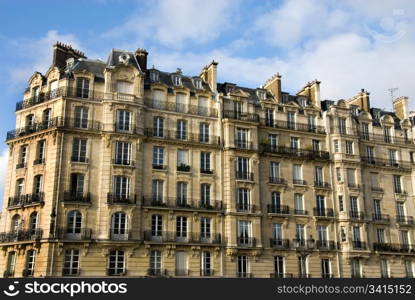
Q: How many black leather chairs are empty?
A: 0